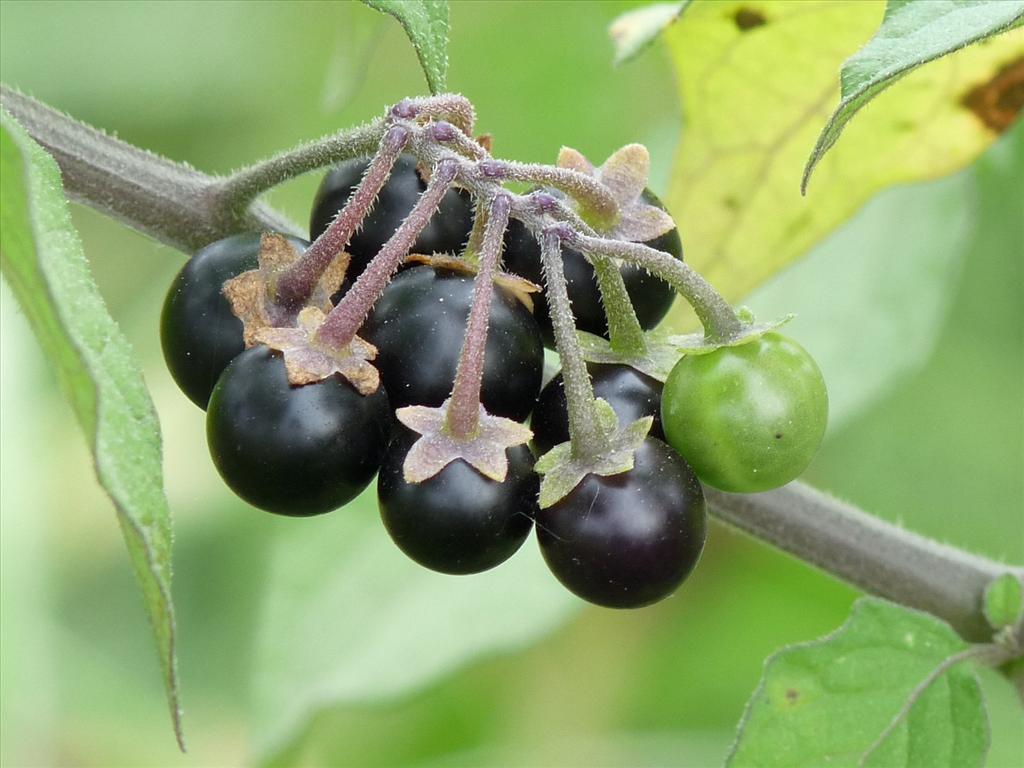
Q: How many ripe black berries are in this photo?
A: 8